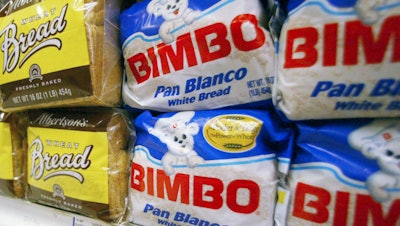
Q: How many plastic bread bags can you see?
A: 7